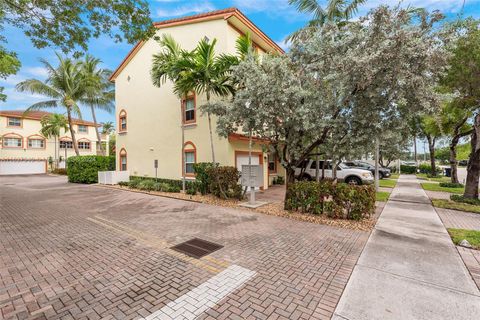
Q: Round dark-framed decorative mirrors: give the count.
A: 0